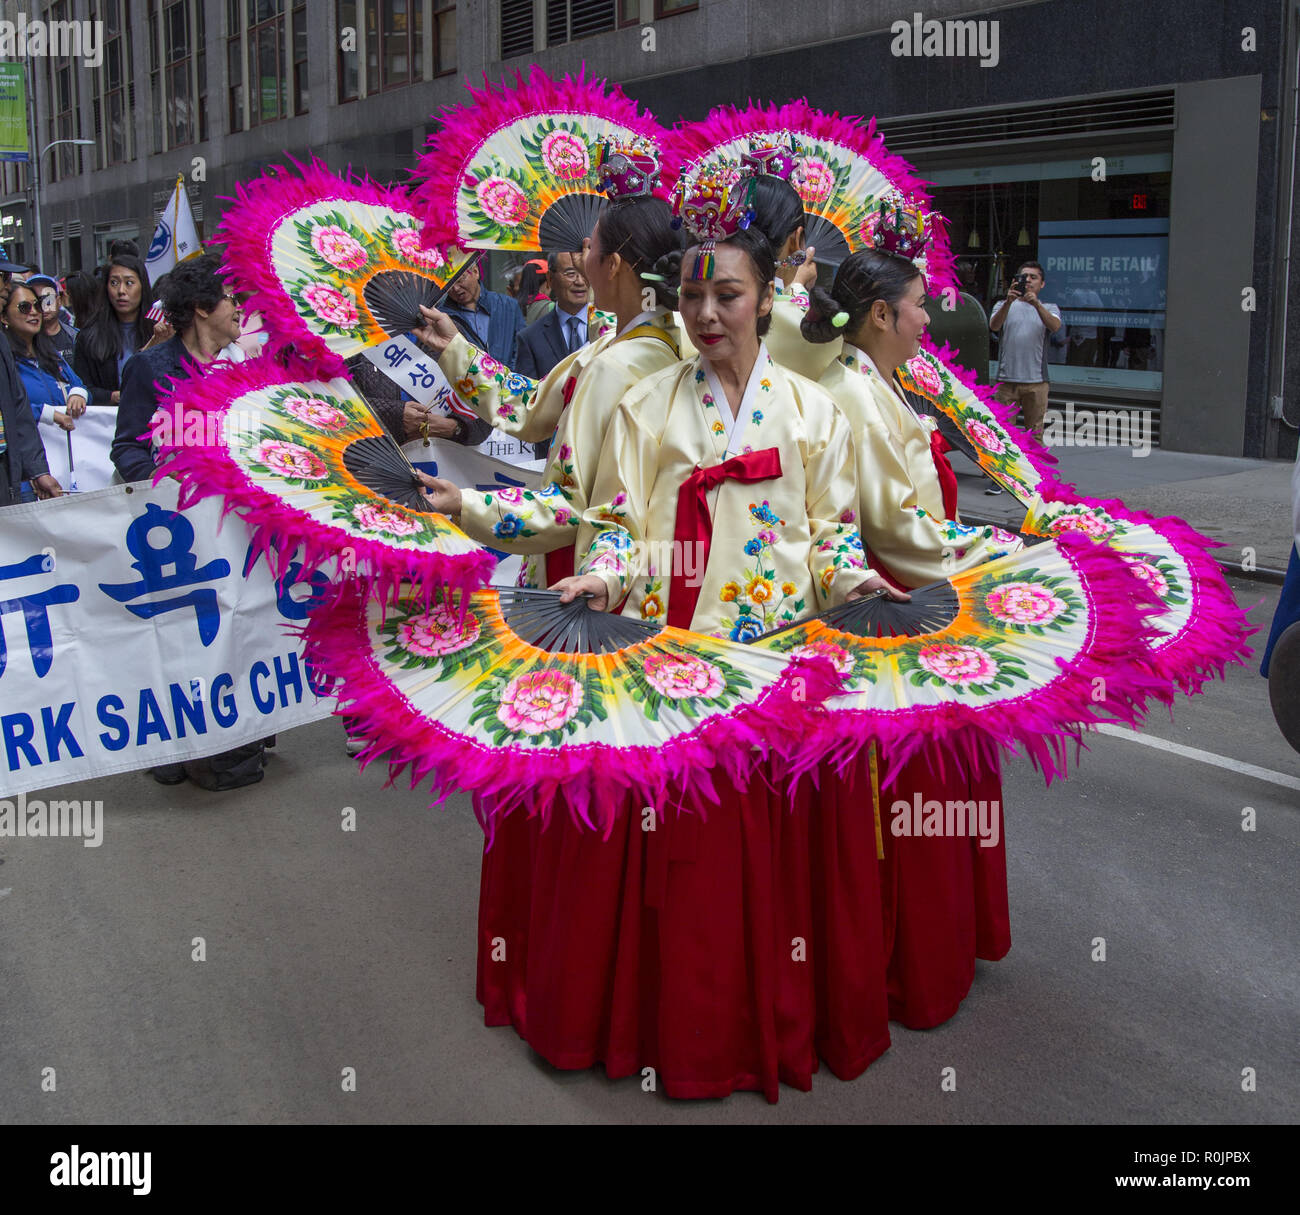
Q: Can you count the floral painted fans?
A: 8